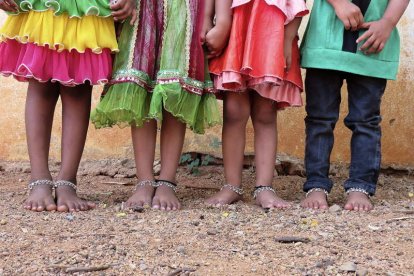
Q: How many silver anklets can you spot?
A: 8